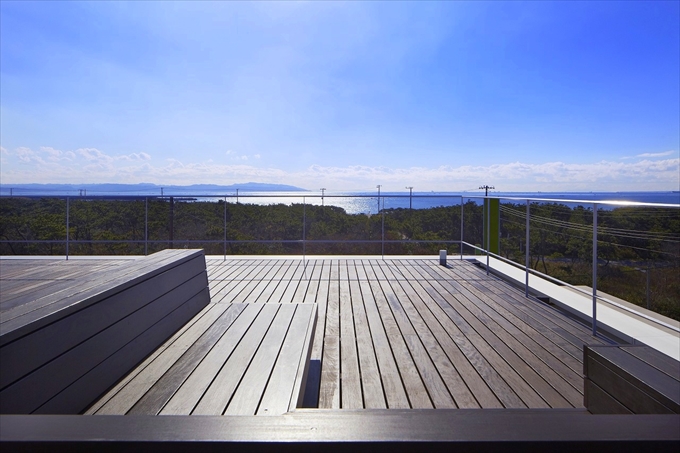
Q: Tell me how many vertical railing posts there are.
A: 9